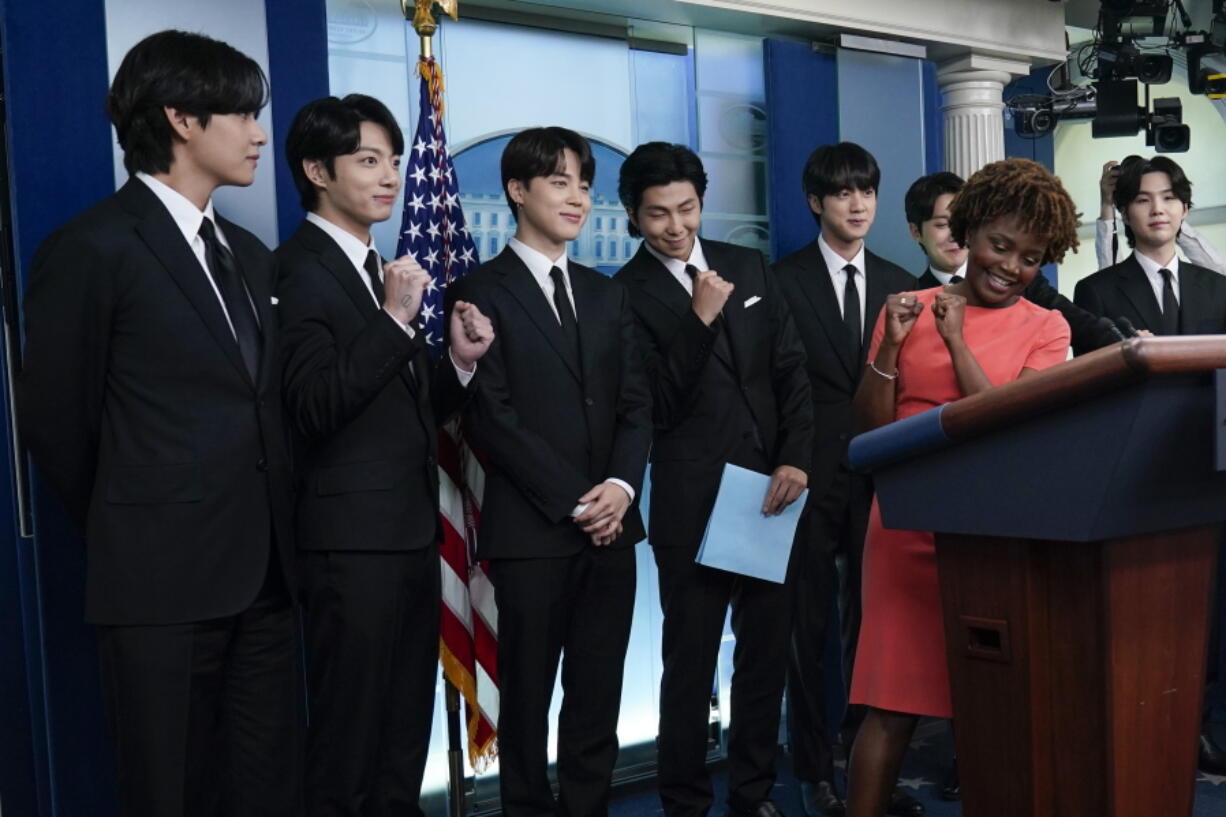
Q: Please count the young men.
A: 7